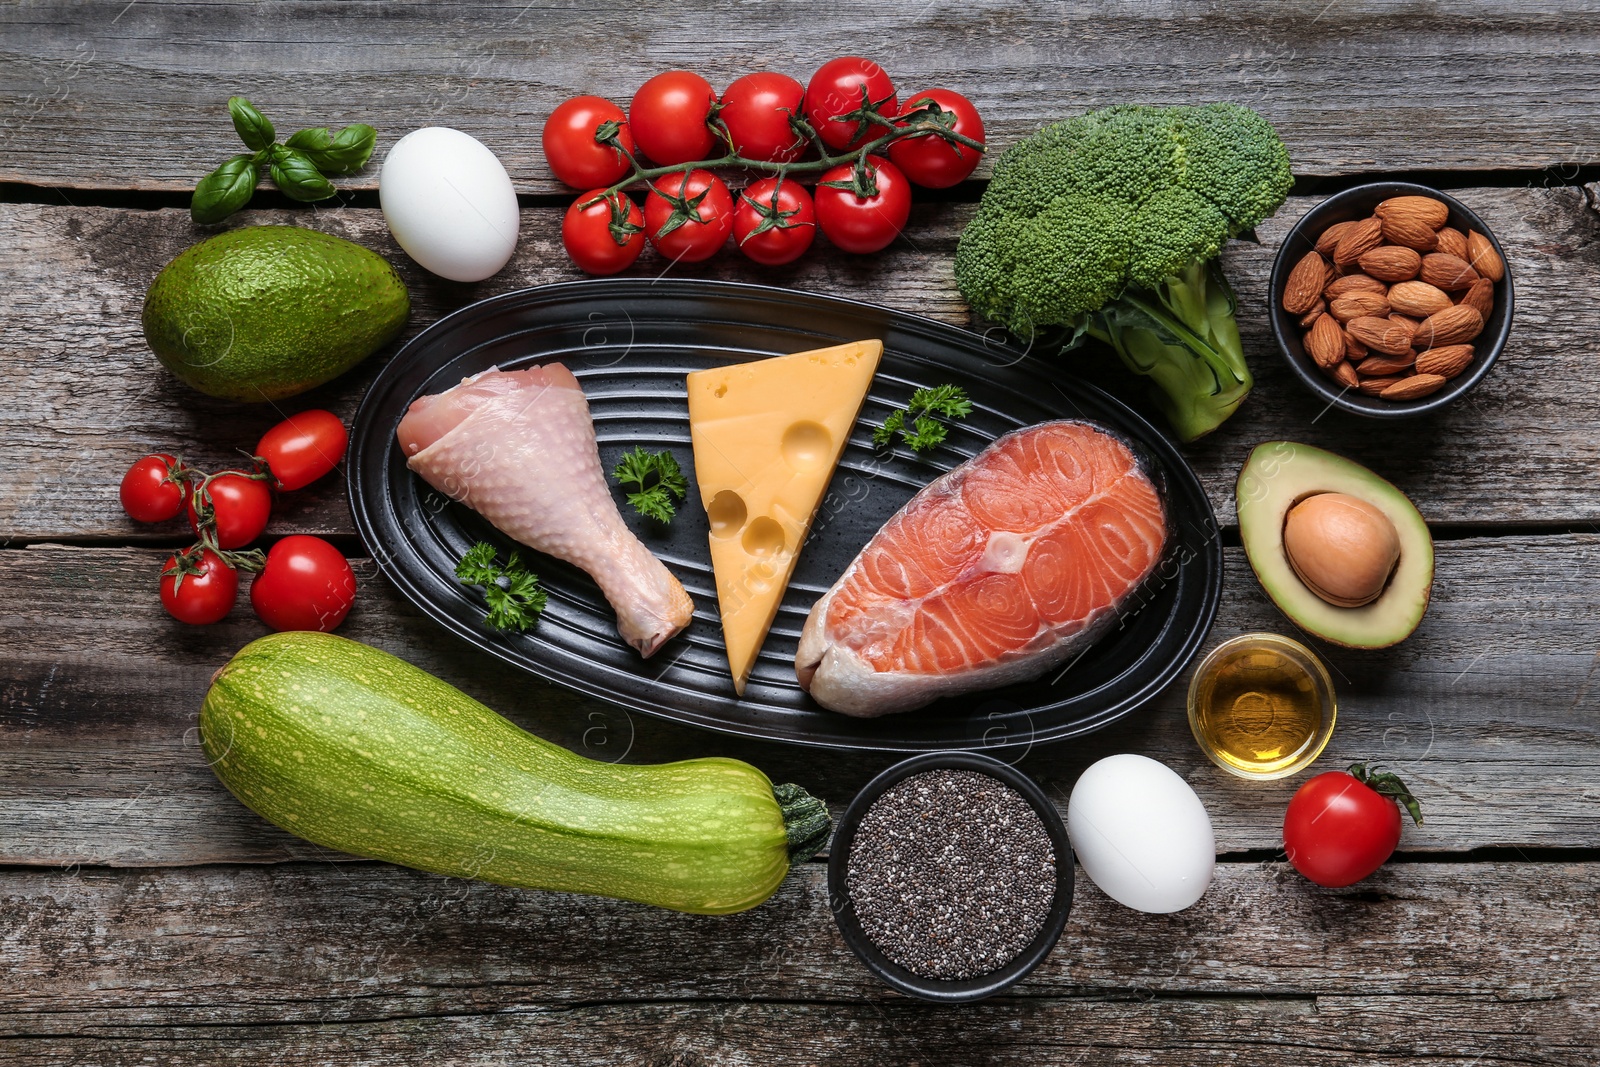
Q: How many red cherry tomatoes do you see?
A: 15